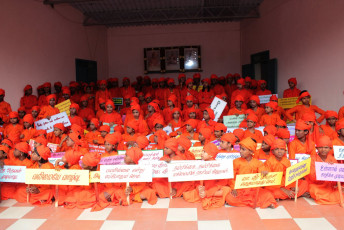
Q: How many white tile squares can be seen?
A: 12